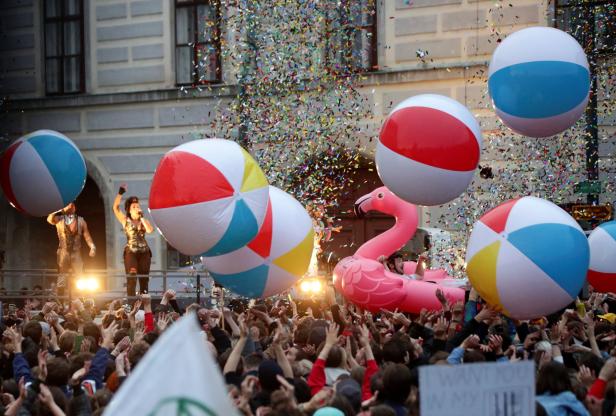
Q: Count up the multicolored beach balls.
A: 7